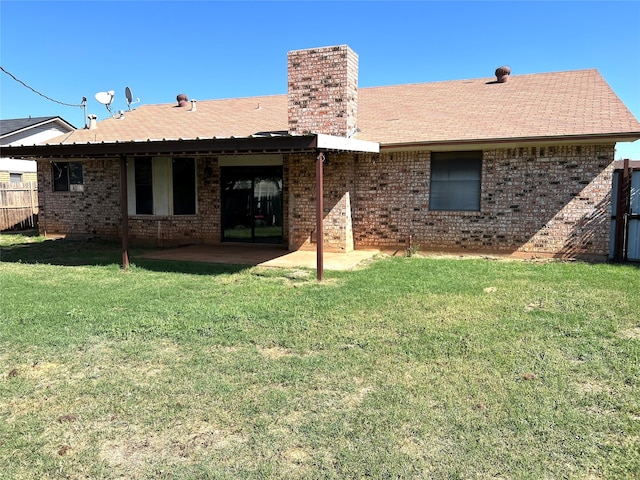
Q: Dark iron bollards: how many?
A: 0